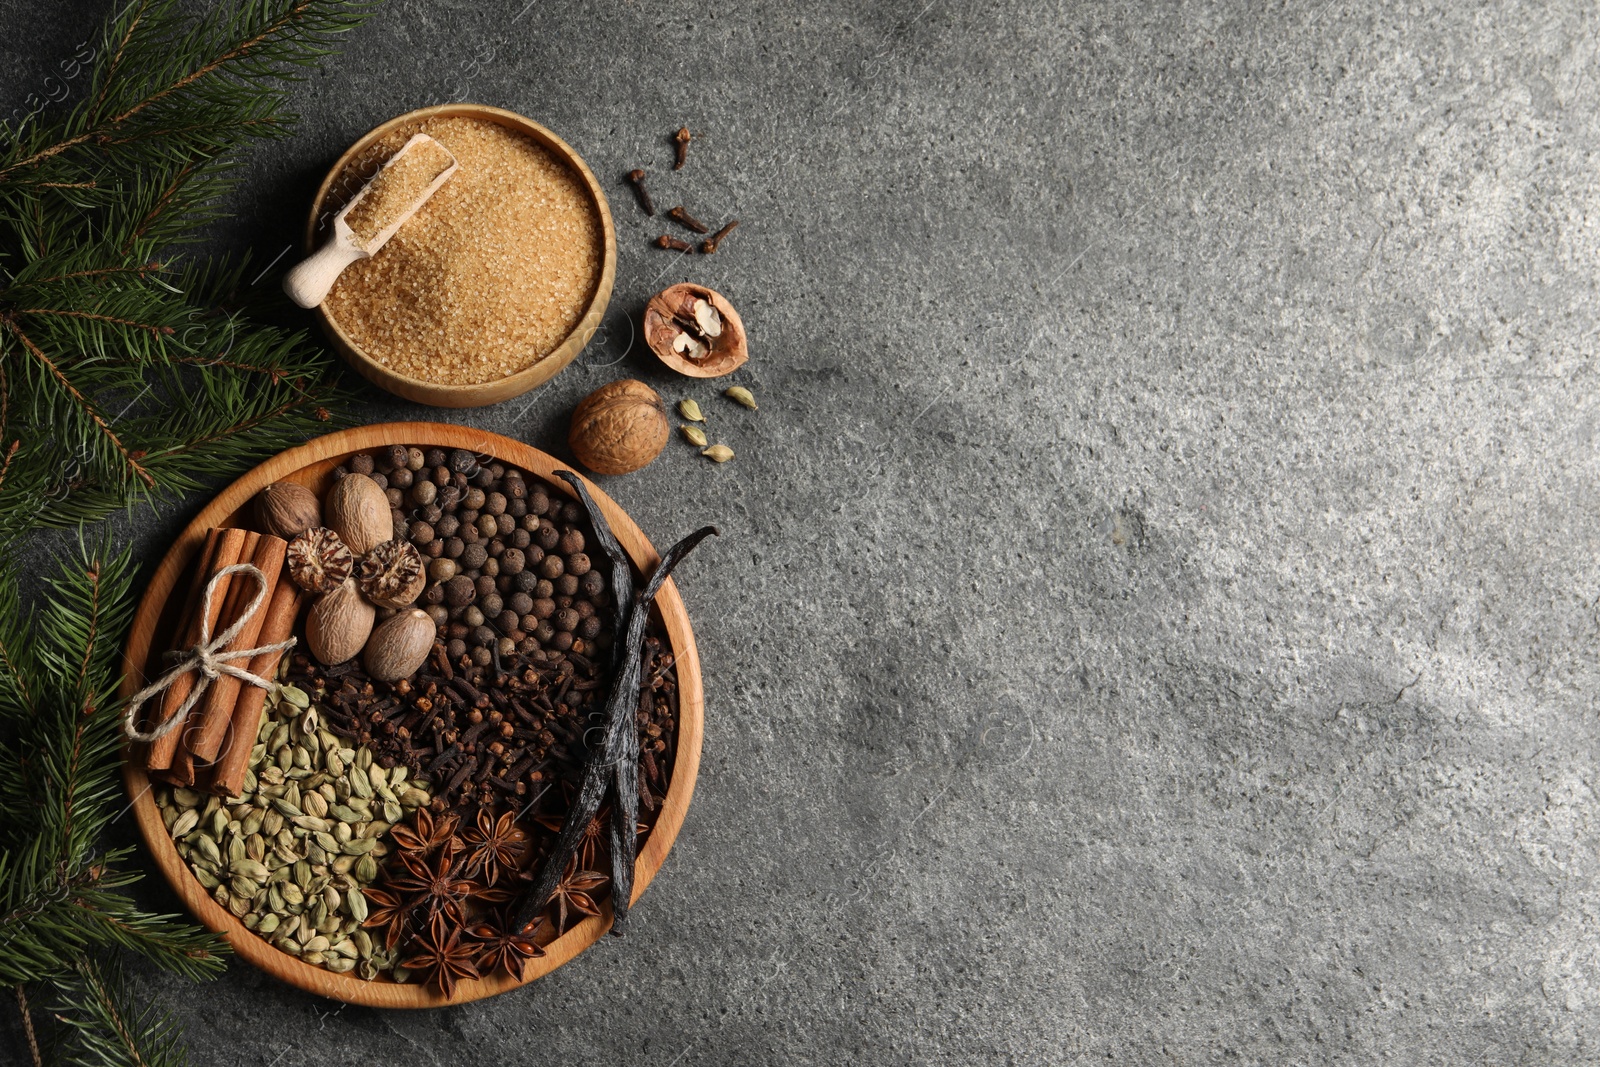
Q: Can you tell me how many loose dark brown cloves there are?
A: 5